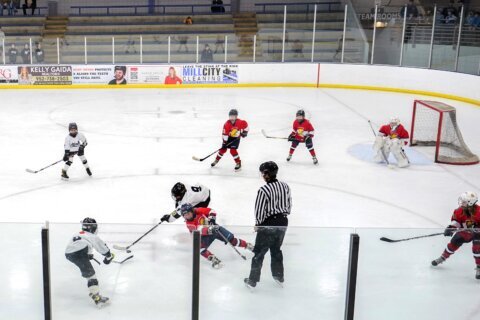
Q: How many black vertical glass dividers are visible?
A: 3